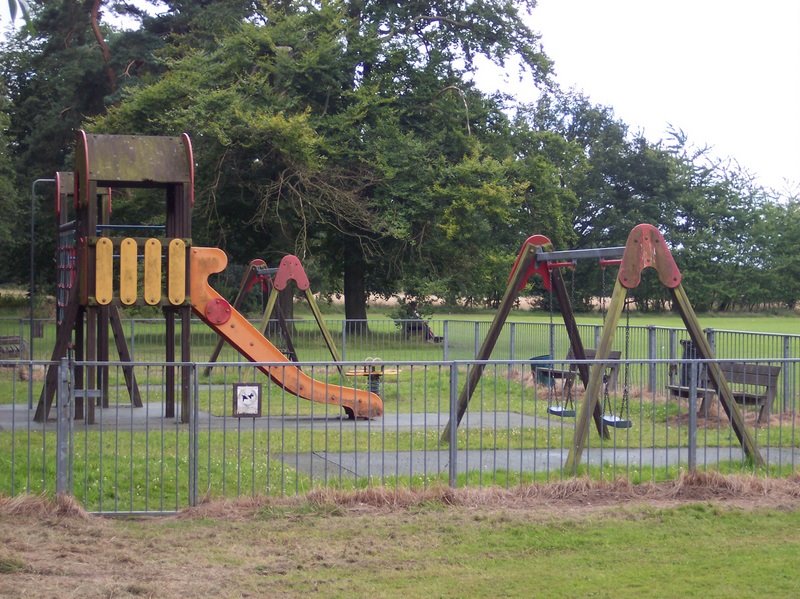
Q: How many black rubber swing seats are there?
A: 2